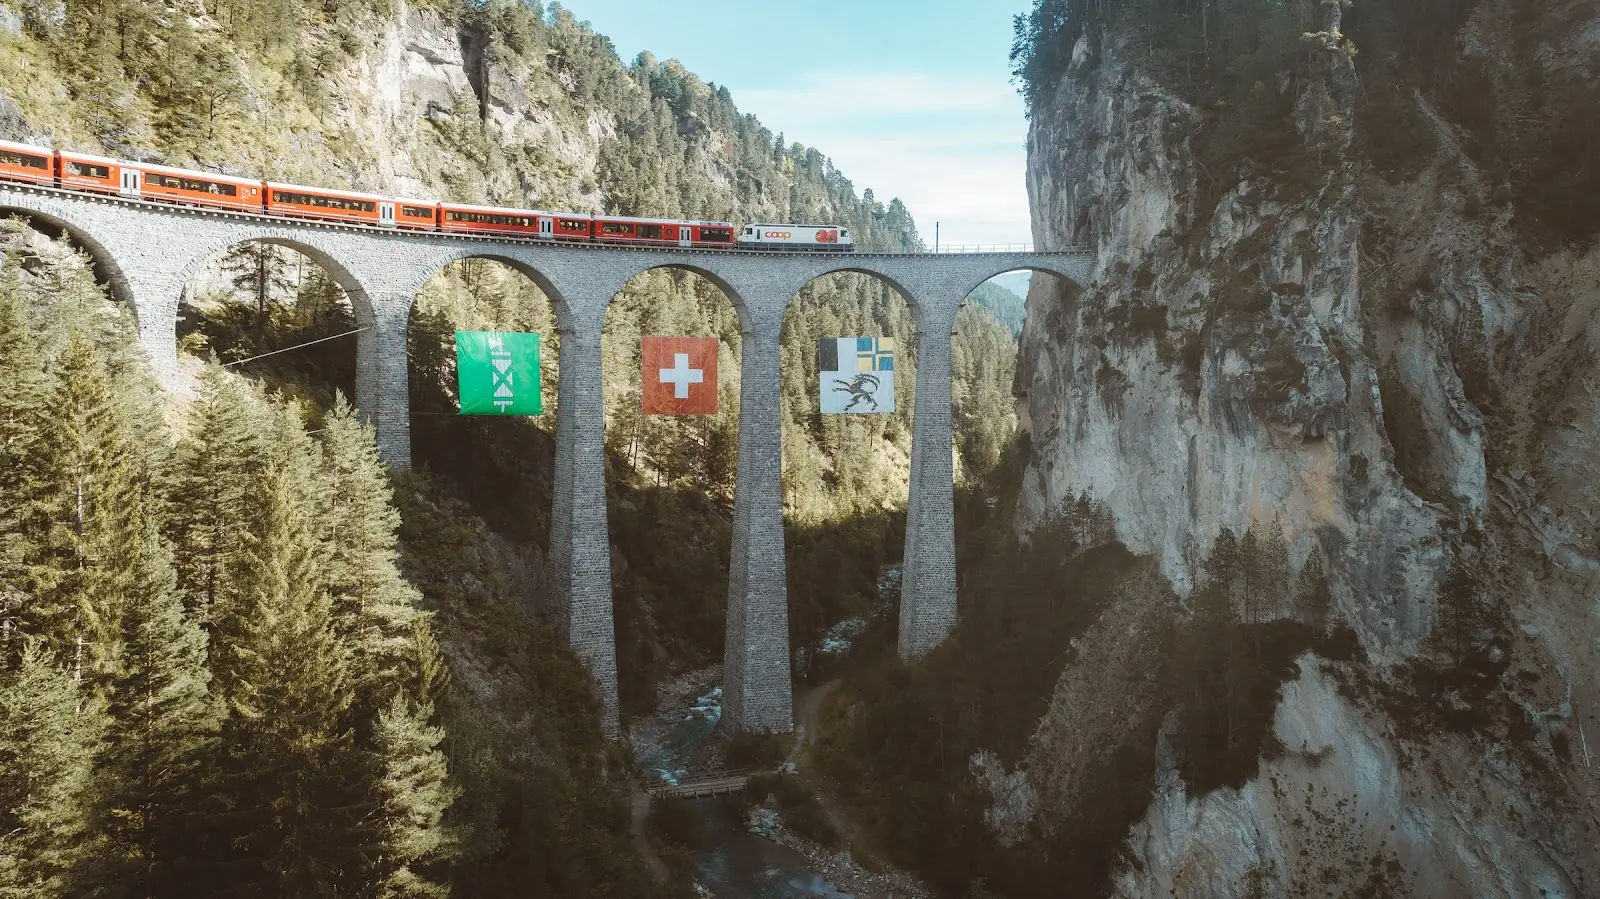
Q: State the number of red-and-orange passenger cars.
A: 5